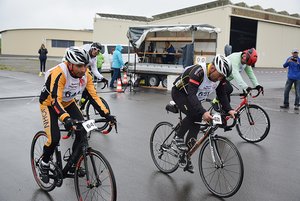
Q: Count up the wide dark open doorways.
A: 1